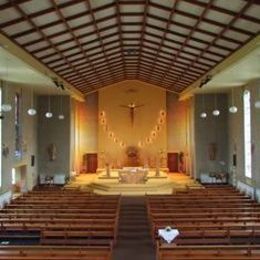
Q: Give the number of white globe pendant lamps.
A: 8